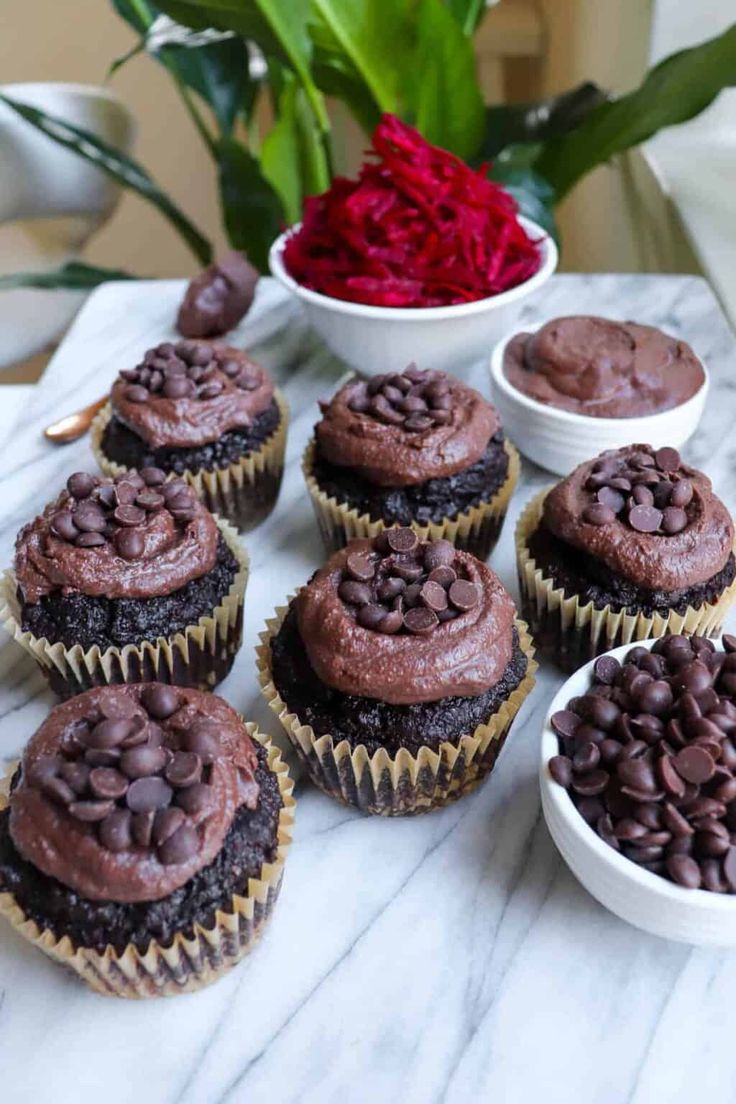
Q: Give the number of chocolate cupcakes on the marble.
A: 6